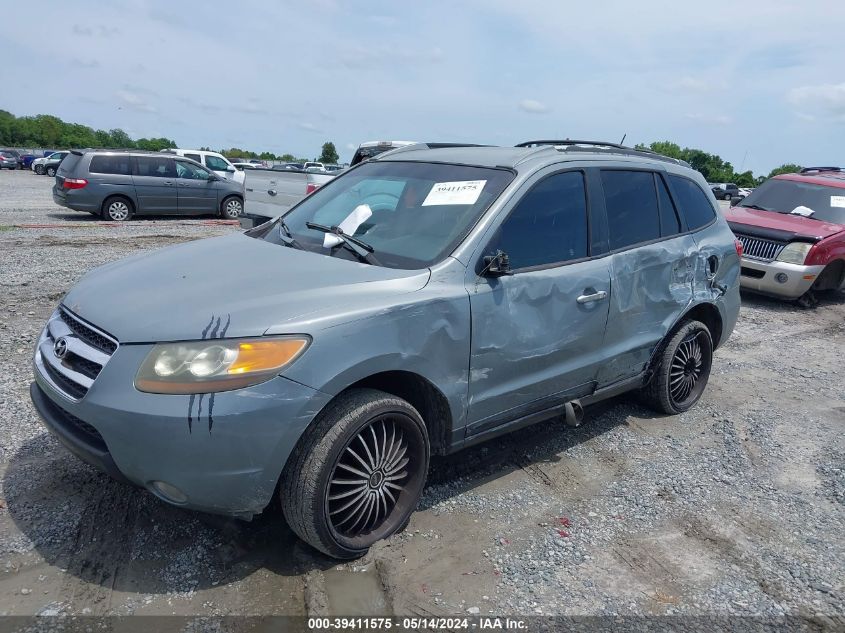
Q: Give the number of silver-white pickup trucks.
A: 1